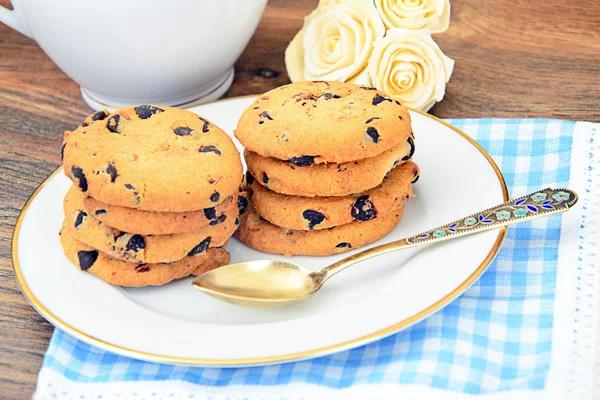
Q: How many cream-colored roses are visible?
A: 3